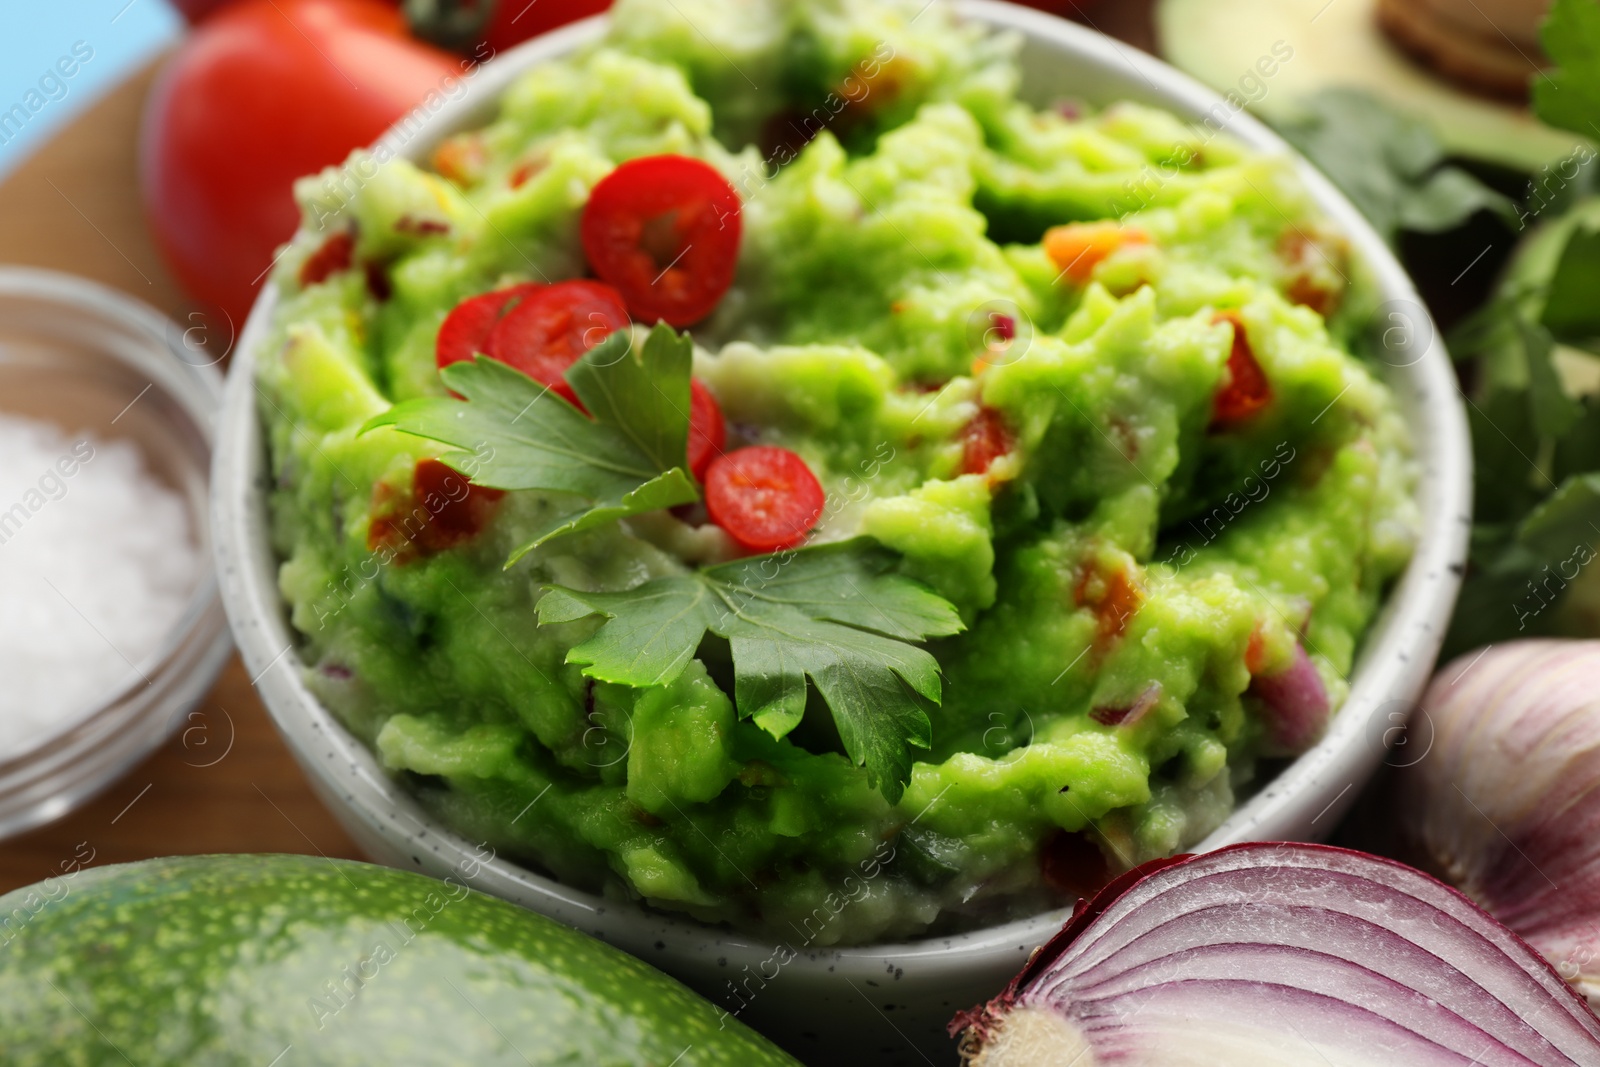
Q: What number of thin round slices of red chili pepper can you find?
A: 5